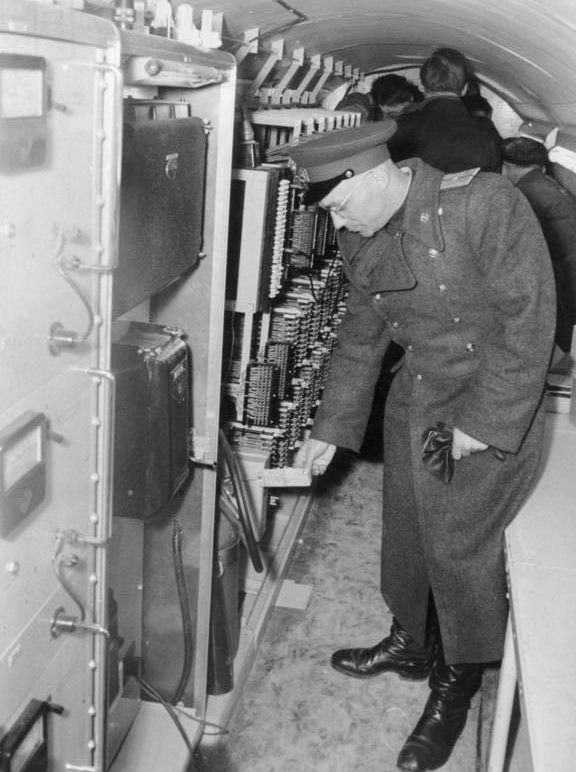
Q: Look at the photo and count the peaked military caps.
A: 1